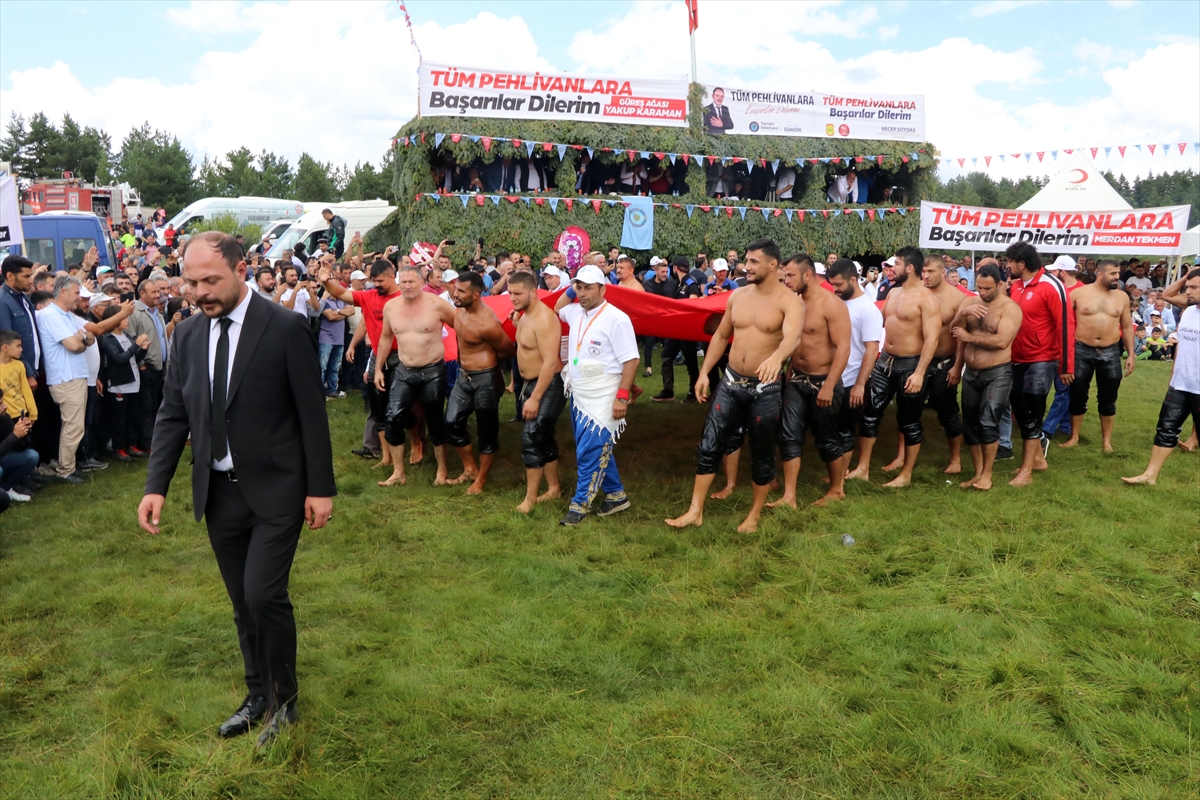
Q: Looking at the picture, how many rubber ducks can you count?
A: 0